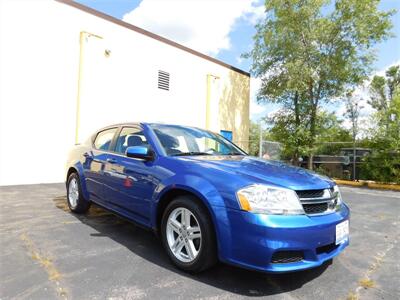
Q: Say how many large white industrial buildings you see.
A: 1